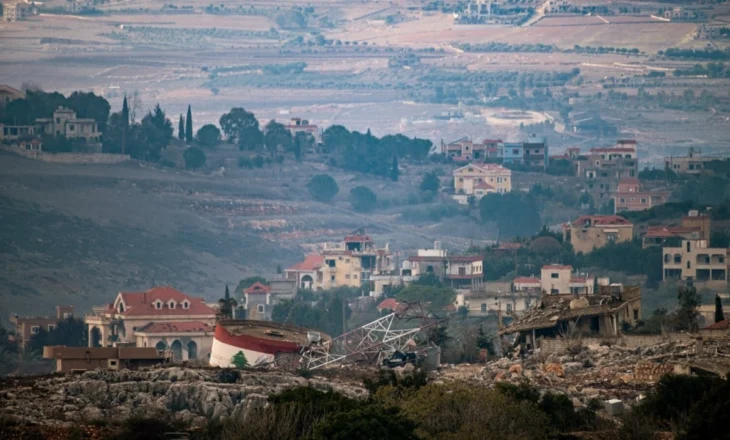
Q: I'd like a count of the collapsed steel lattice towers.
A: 1